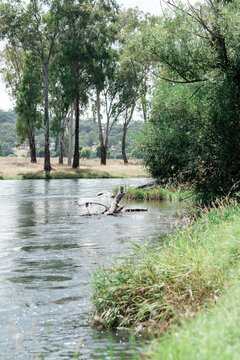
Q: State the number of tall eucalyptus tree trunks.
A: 7